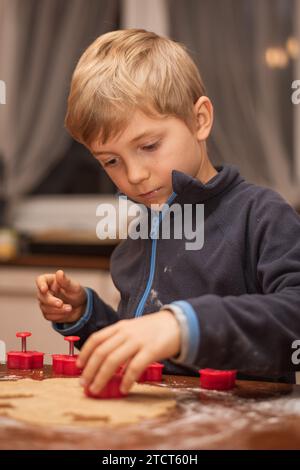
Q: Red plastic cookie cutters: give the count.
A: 5